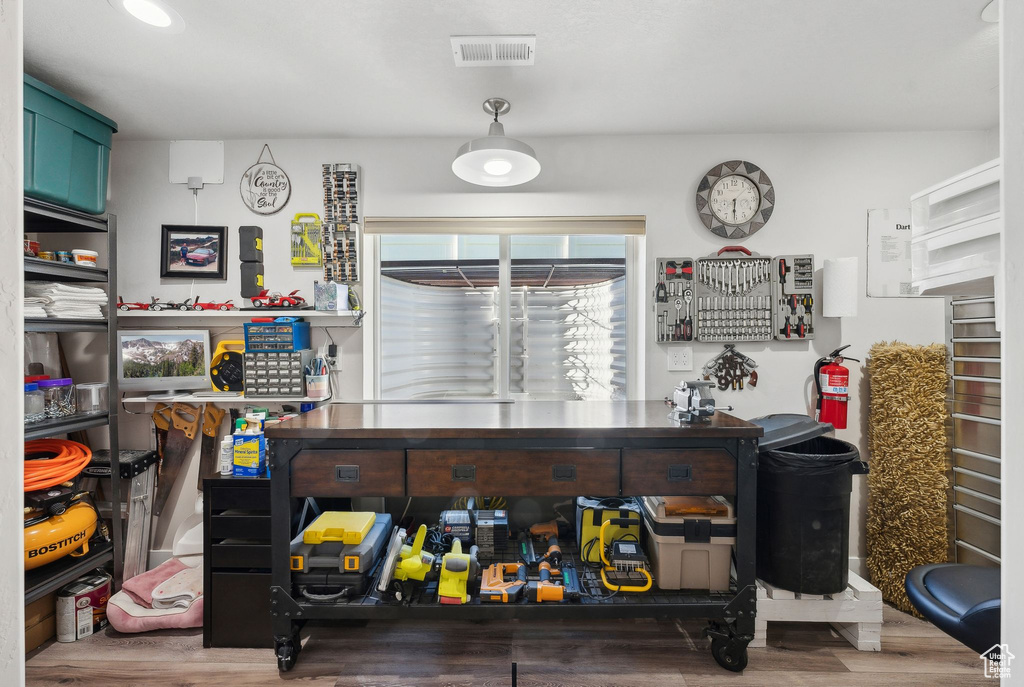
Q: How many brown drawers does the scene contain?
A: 3